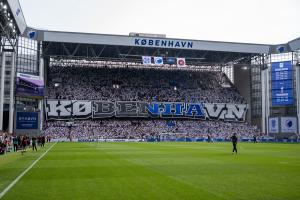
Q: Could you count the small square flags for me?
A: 4